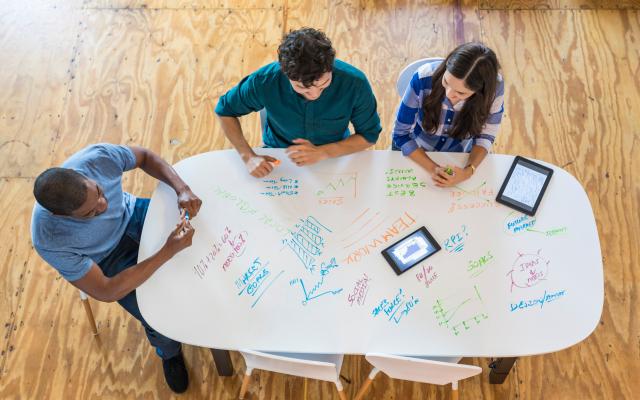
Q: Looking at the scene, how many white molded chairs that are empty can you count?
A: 2